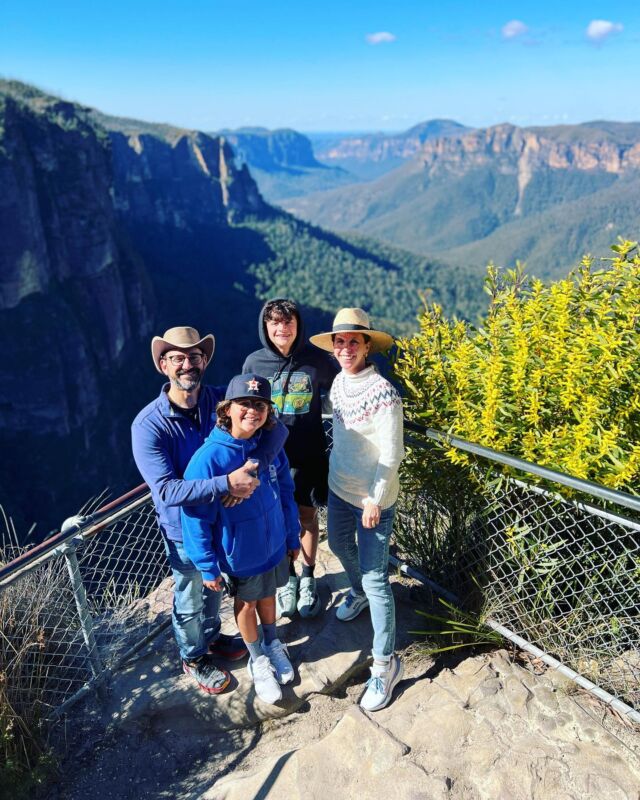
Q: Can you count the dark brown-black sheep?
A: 0